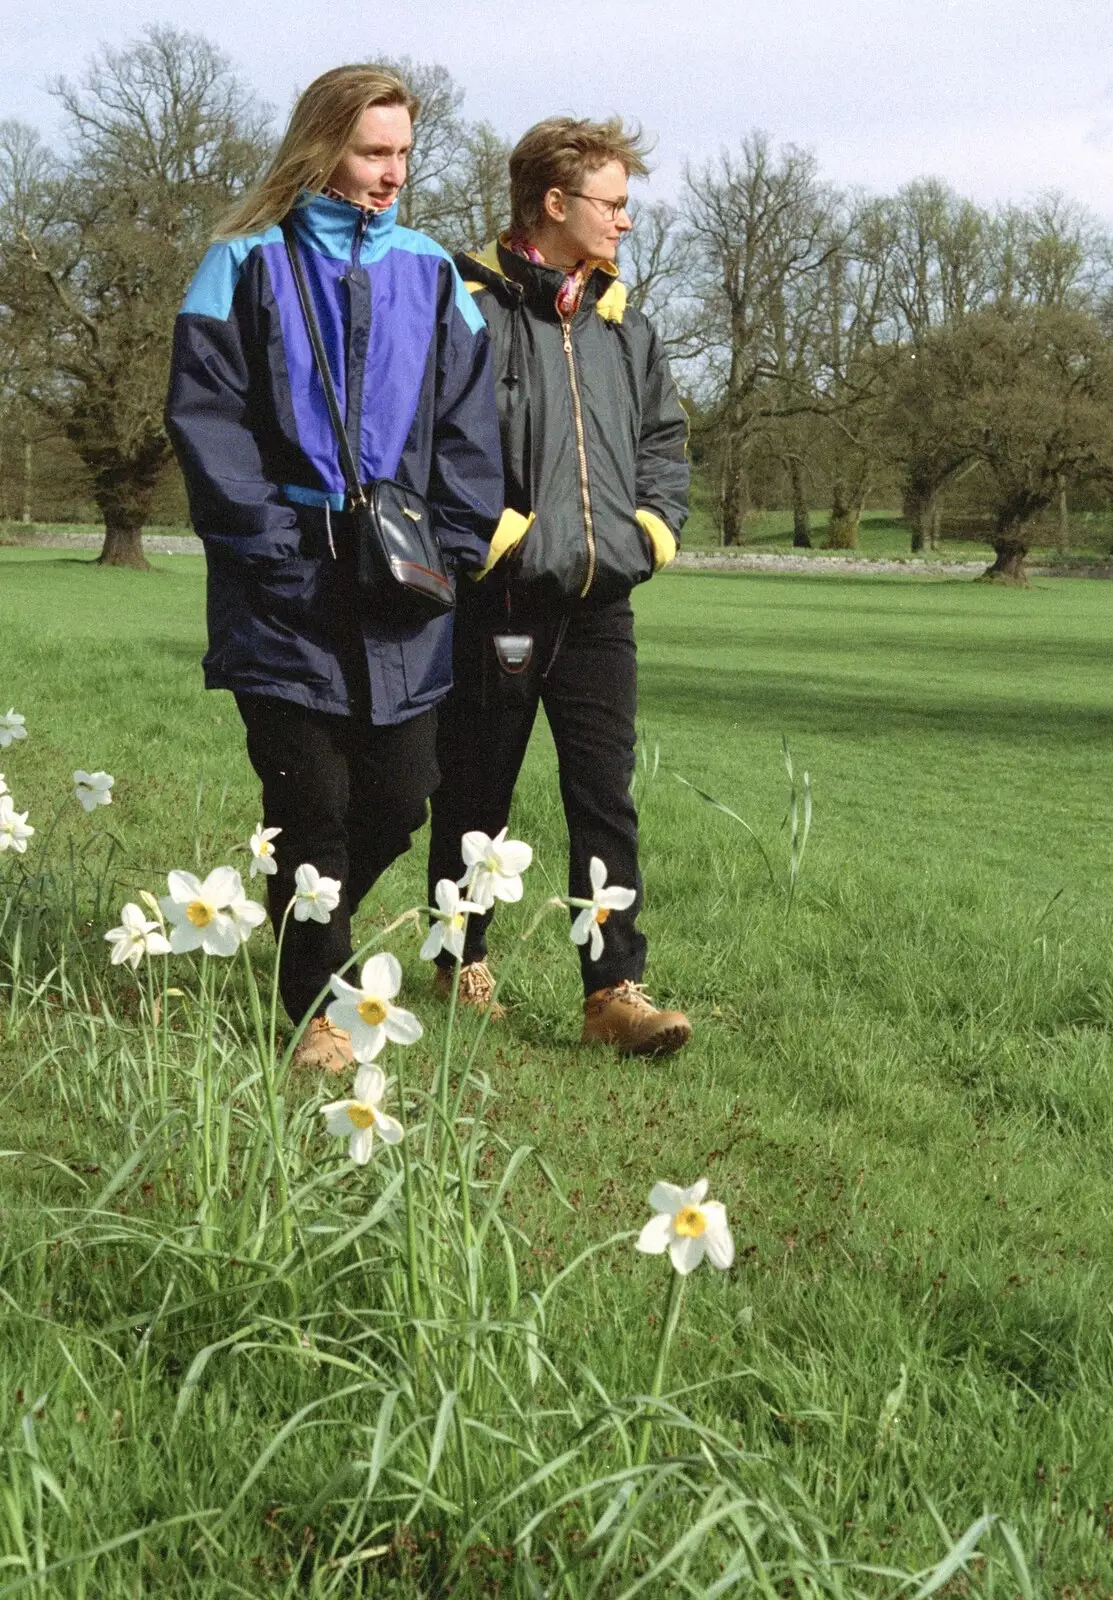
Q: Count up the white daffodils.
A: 15